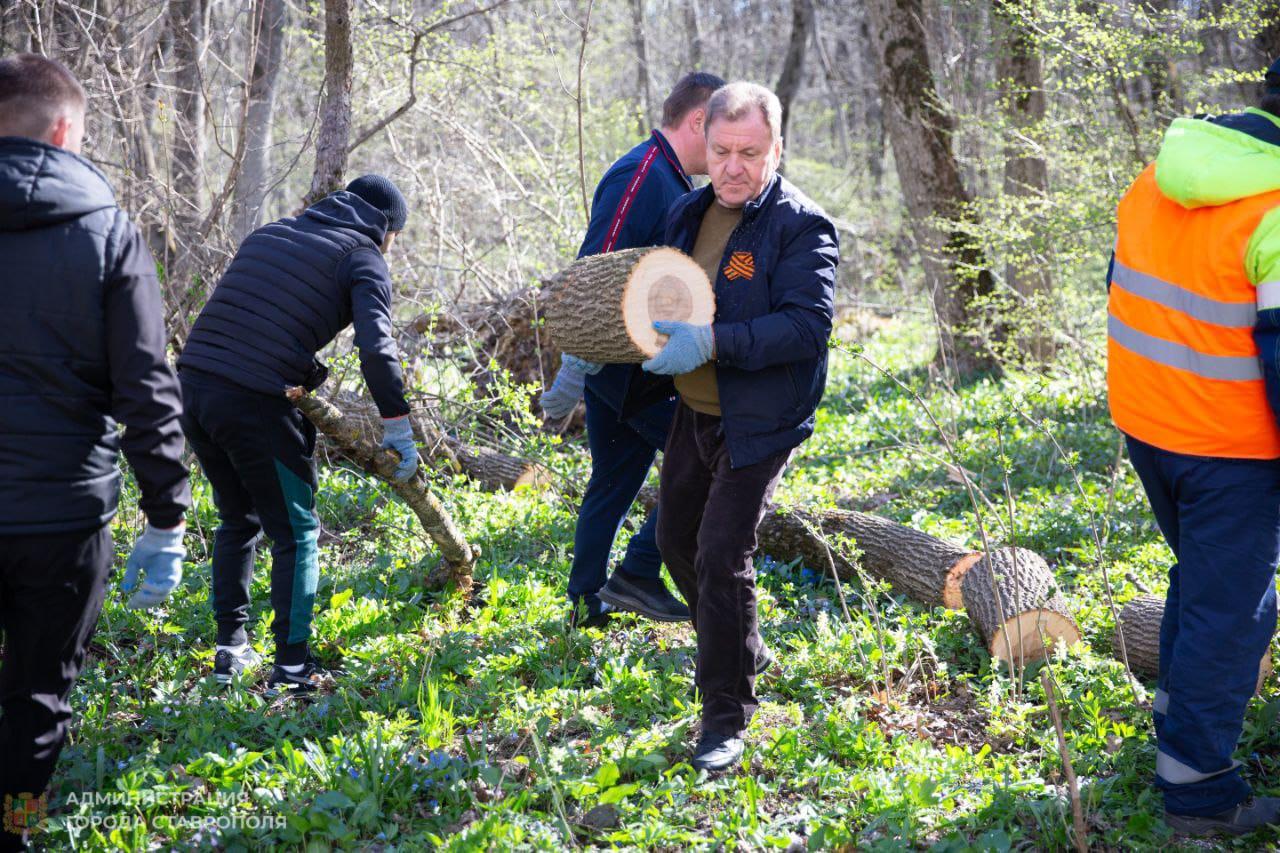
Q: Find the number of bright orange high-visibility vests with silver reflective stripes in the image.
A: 1